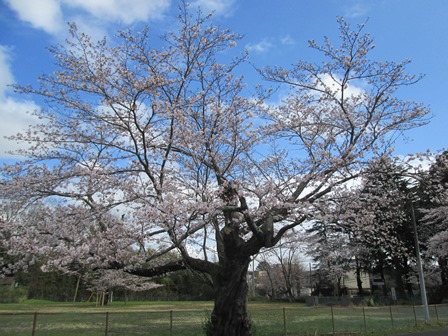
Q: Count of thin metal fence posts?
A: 9